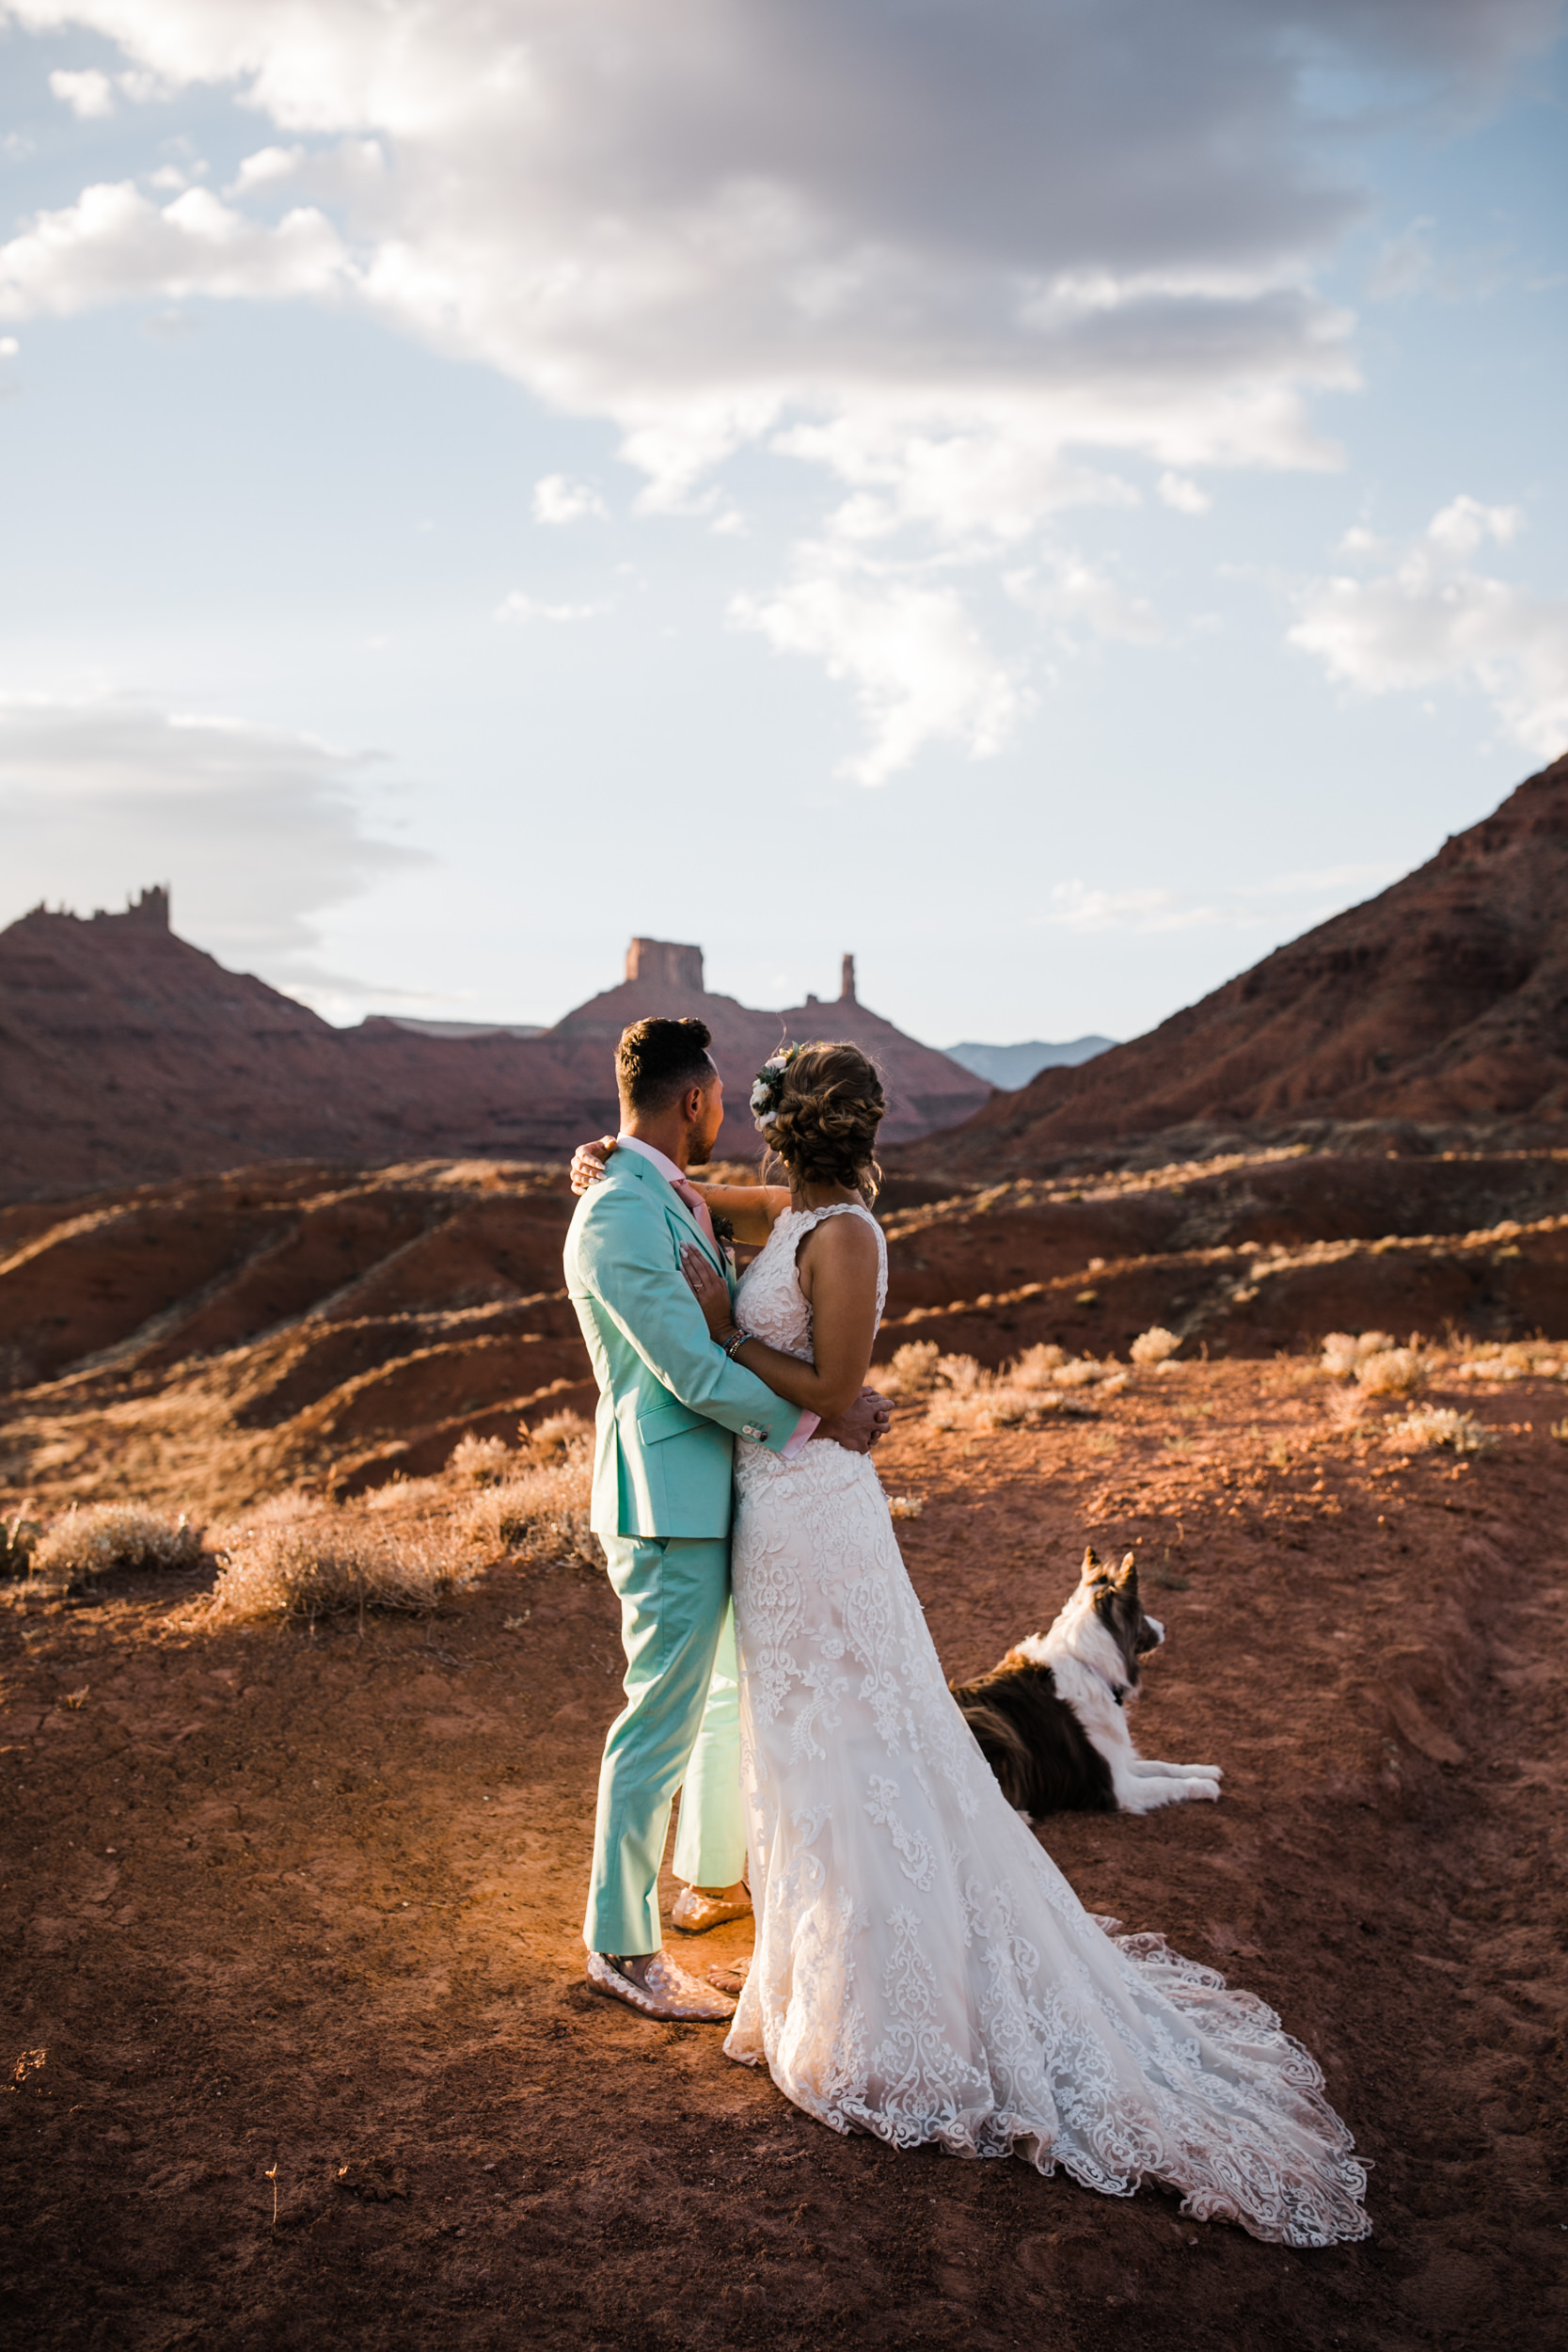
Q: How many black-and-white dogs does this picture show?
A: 1